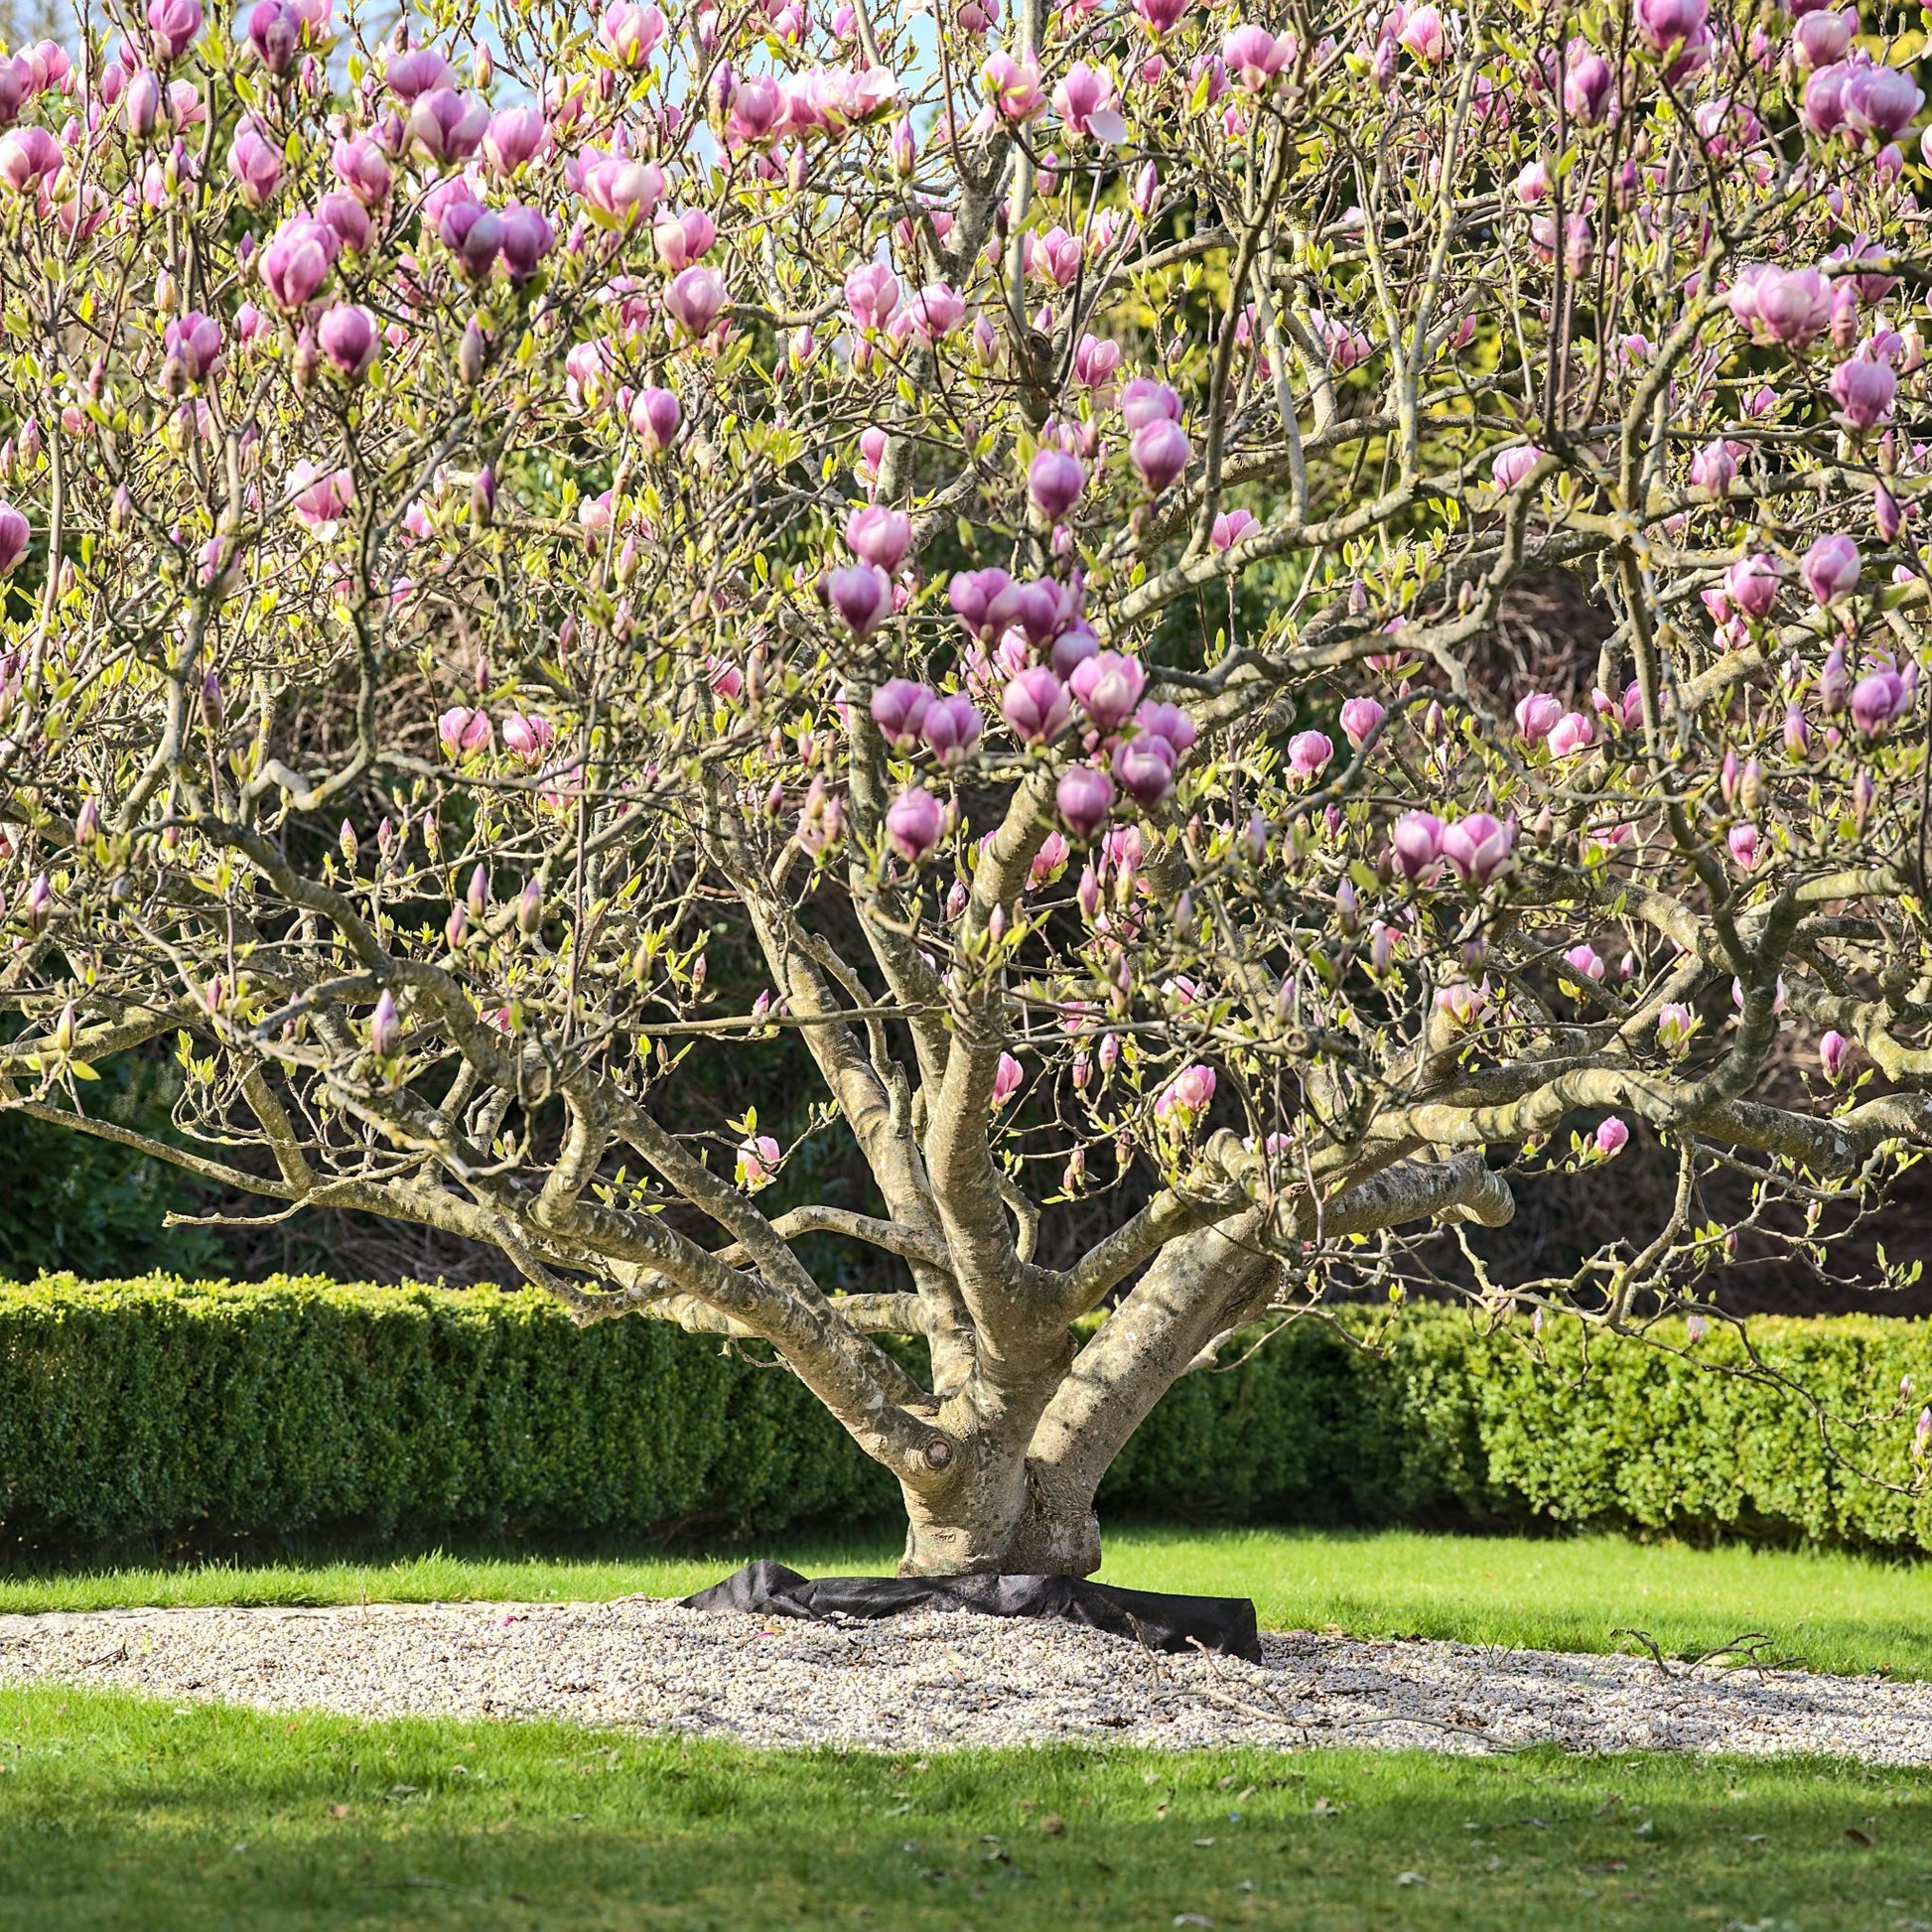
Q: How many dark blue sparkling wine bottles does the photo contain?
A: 0